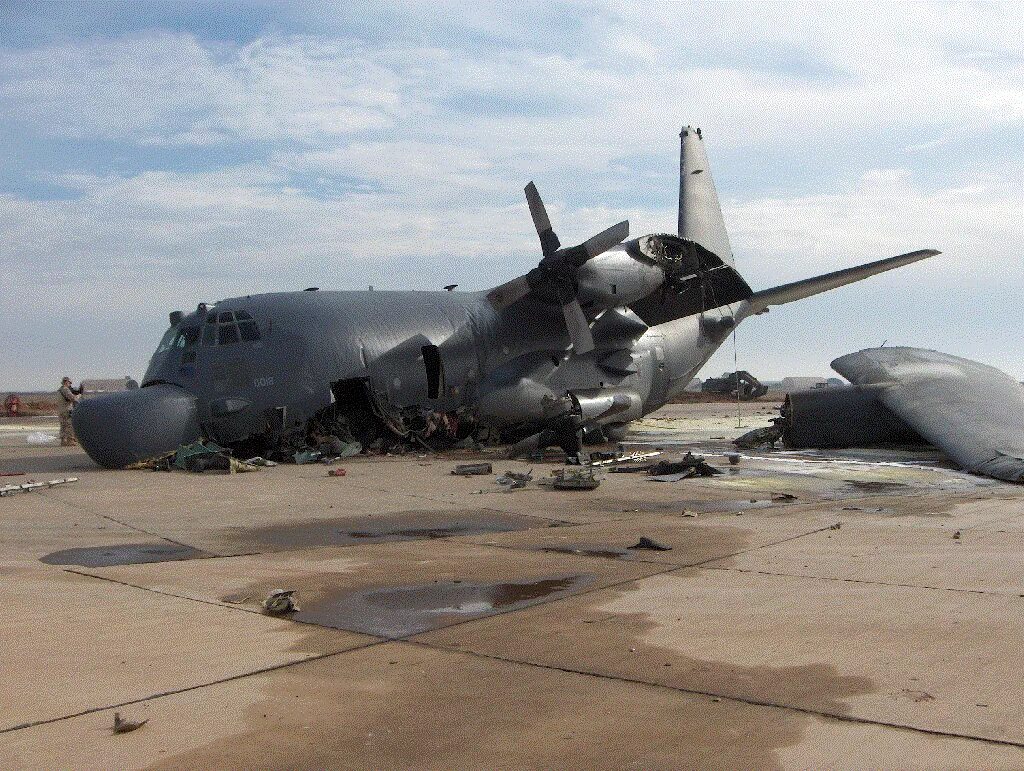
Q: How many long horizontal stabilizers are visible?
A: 1